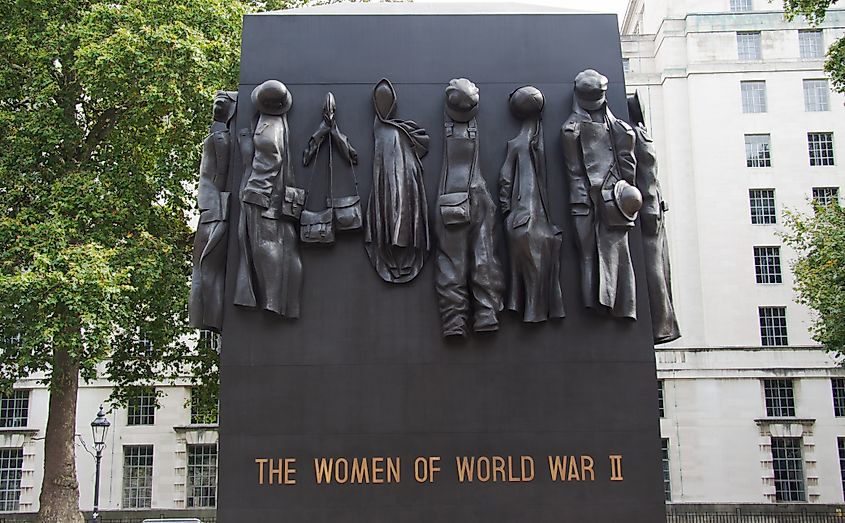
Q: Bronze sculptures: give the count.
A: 8